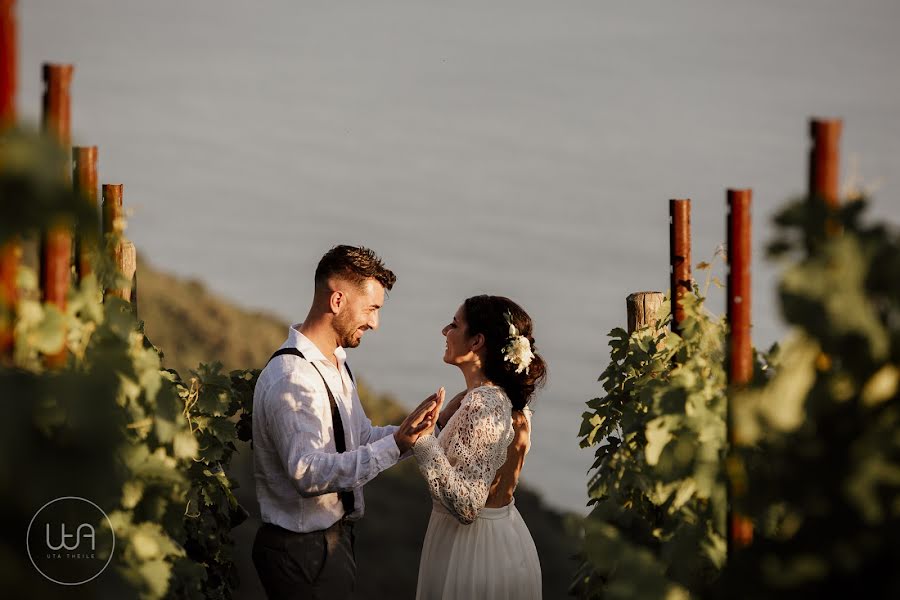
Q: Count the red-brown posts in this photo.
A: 7